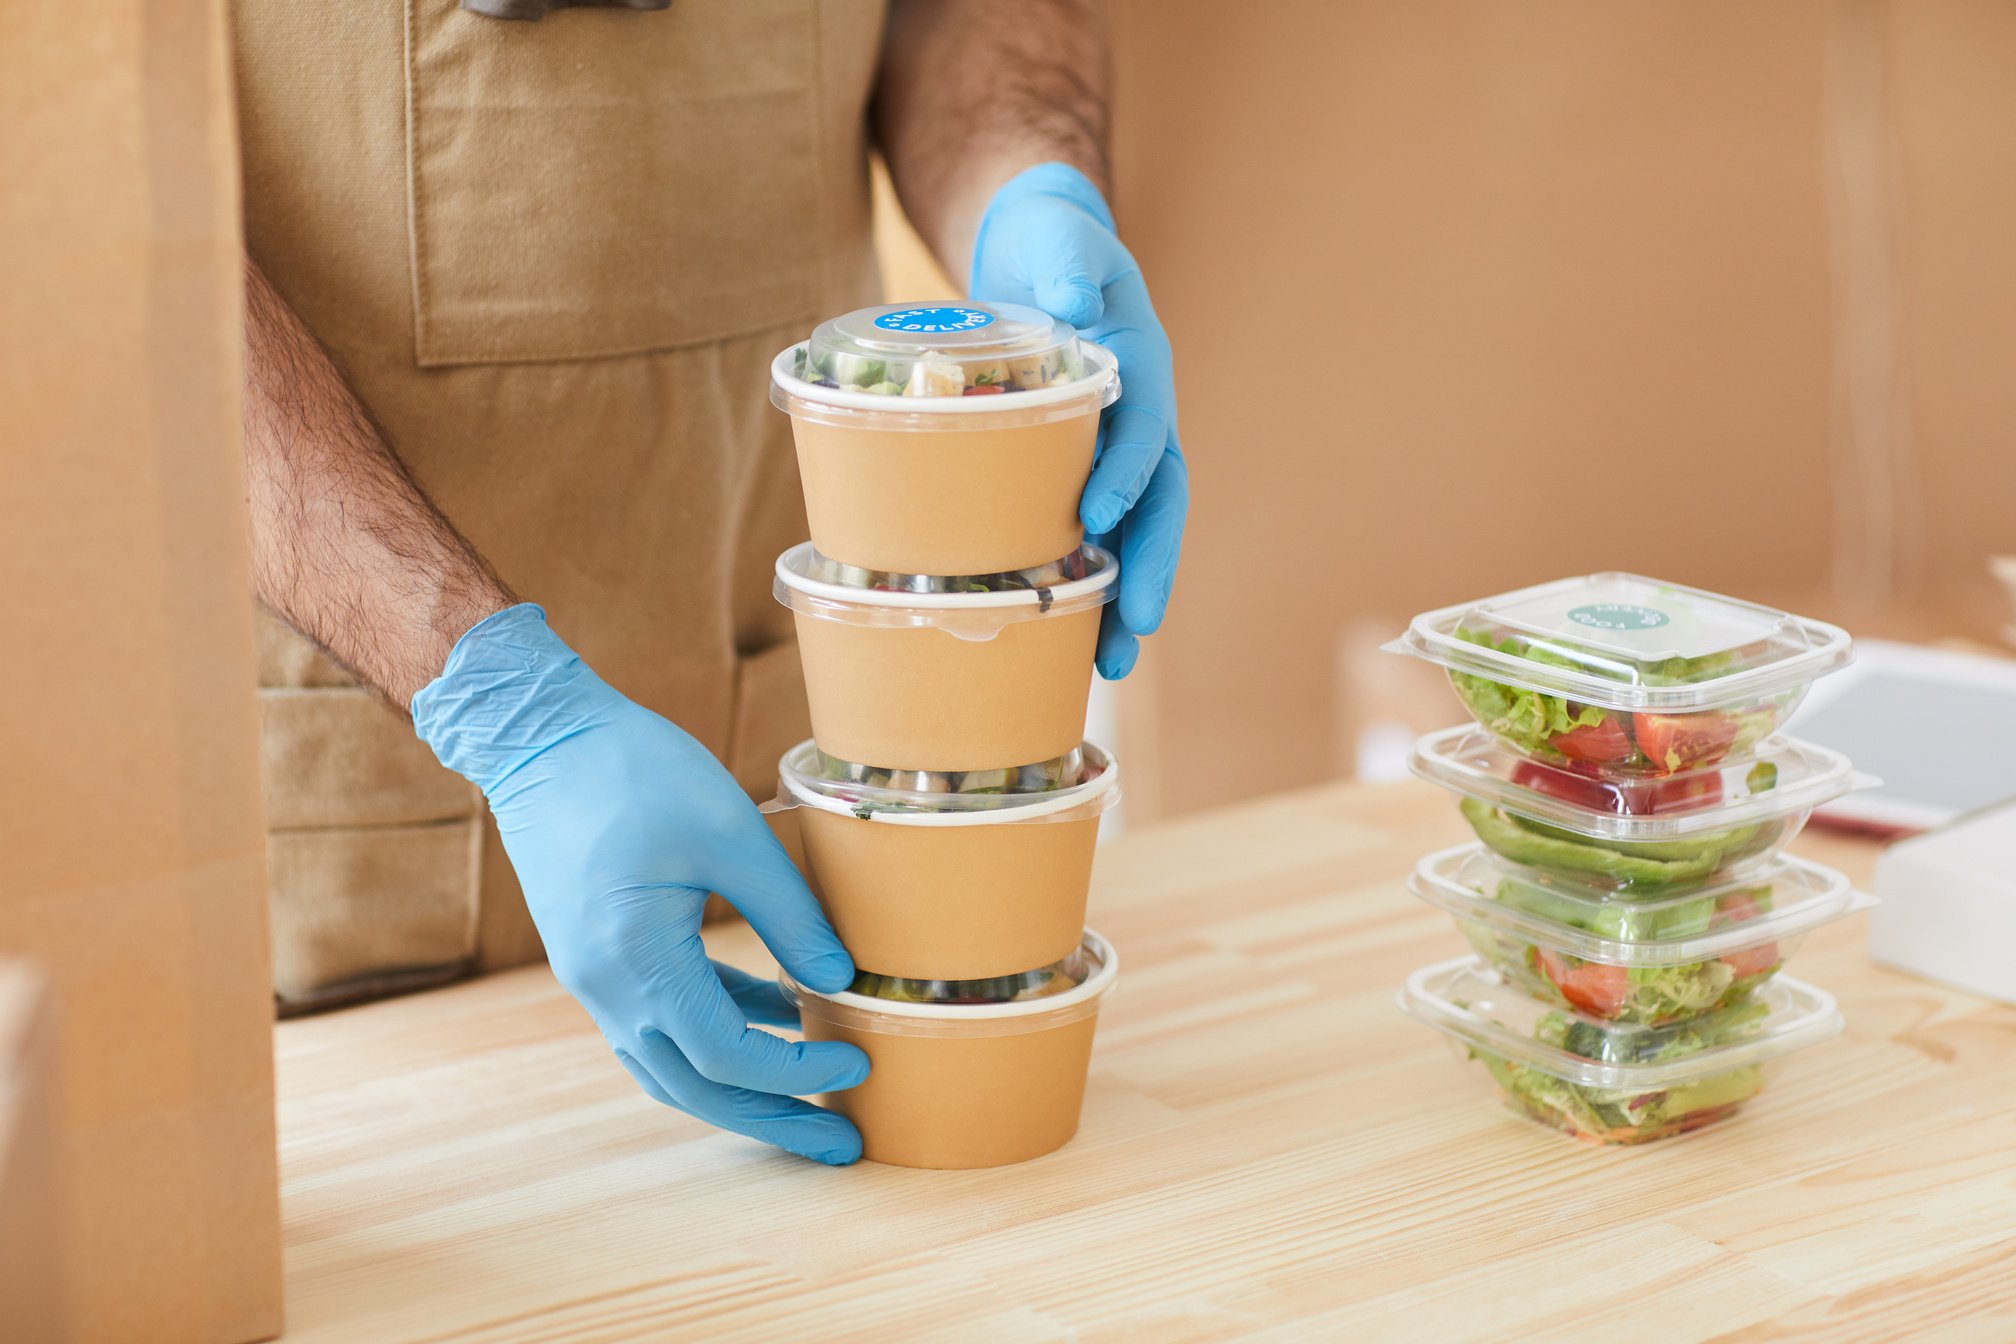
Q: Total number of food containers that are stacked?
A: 8